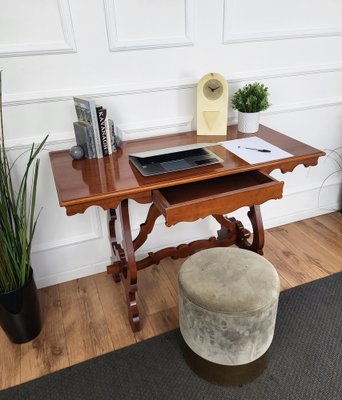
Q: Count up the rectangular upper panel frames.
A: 3